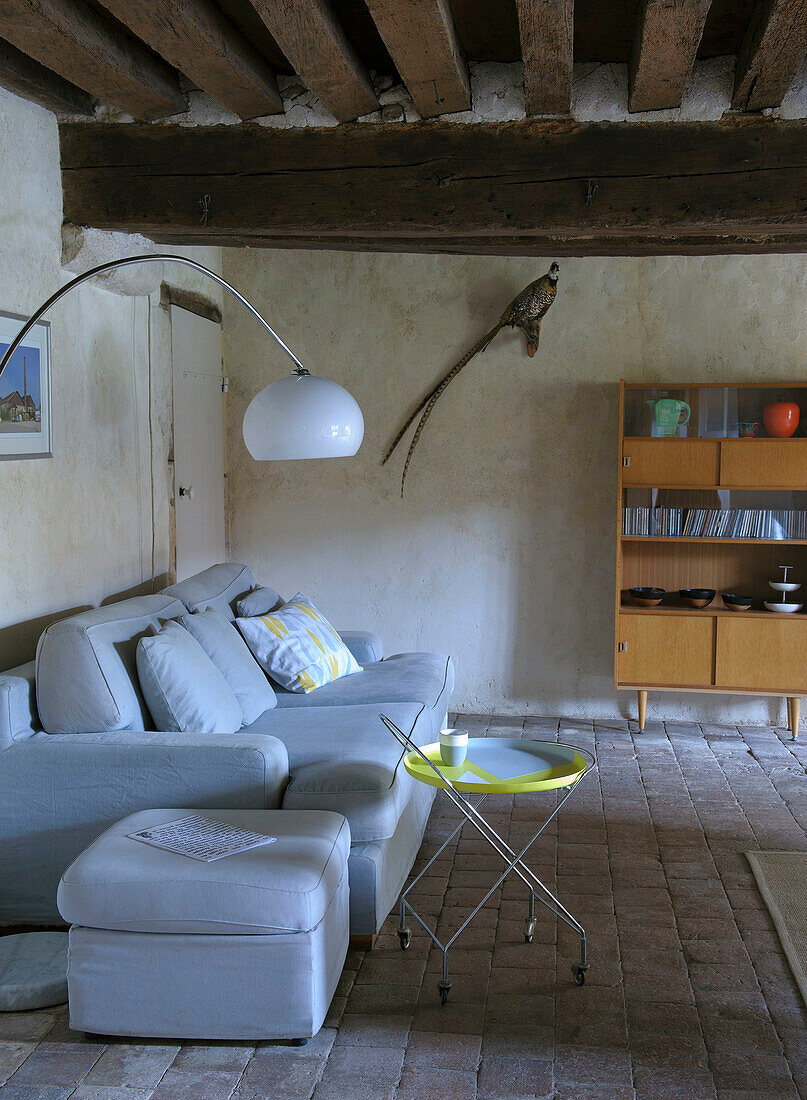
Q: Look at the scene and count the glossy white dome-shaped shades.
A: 1